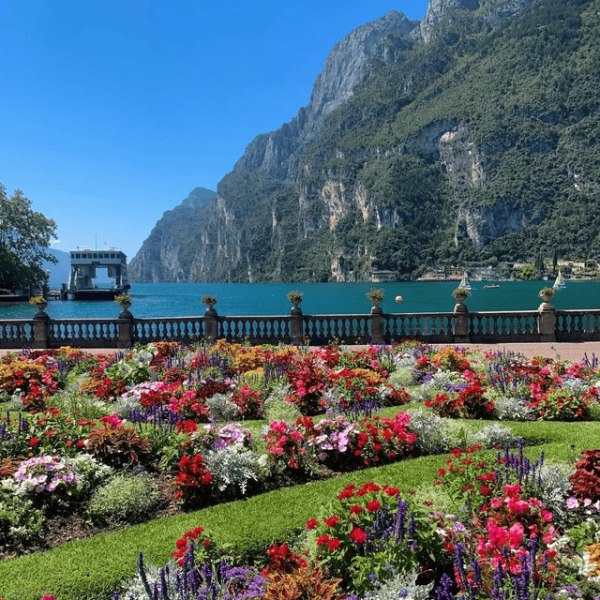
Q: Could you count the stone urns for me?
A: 7